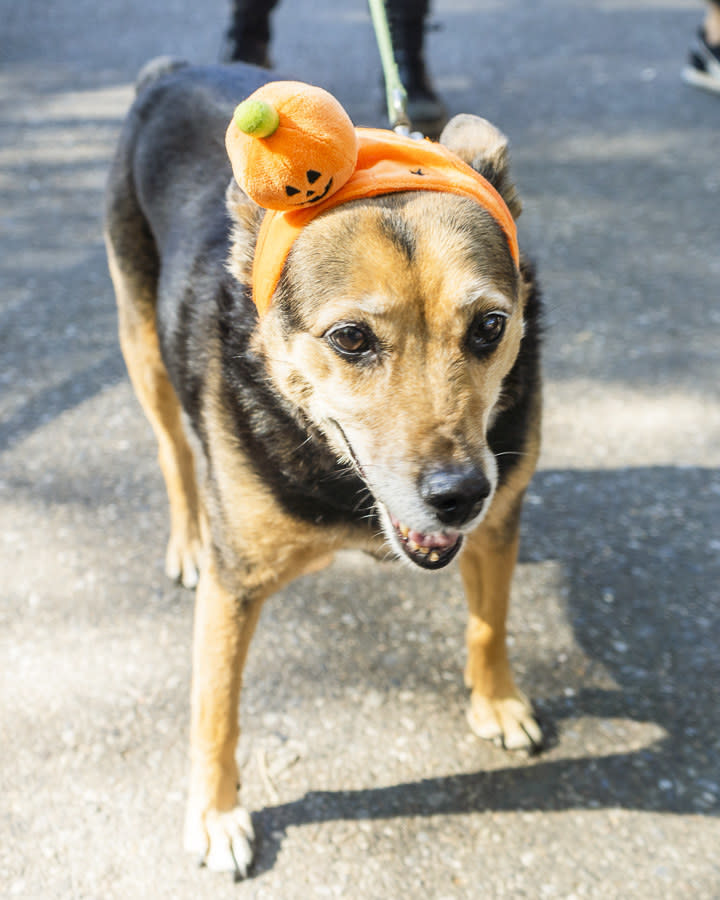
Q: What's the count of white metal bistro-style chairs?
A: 0